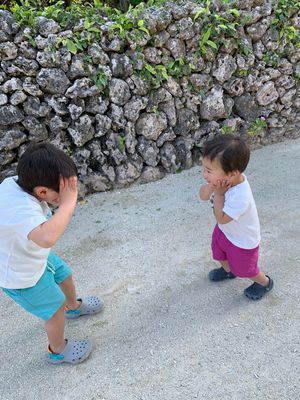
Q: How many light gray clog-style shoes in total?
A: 2